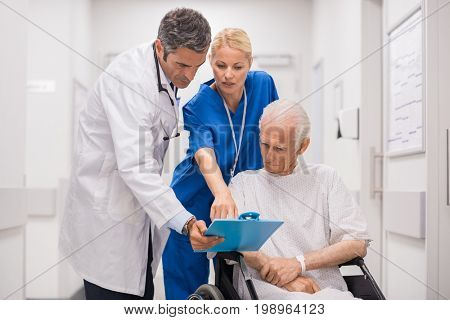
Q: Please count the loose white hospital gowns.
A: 1